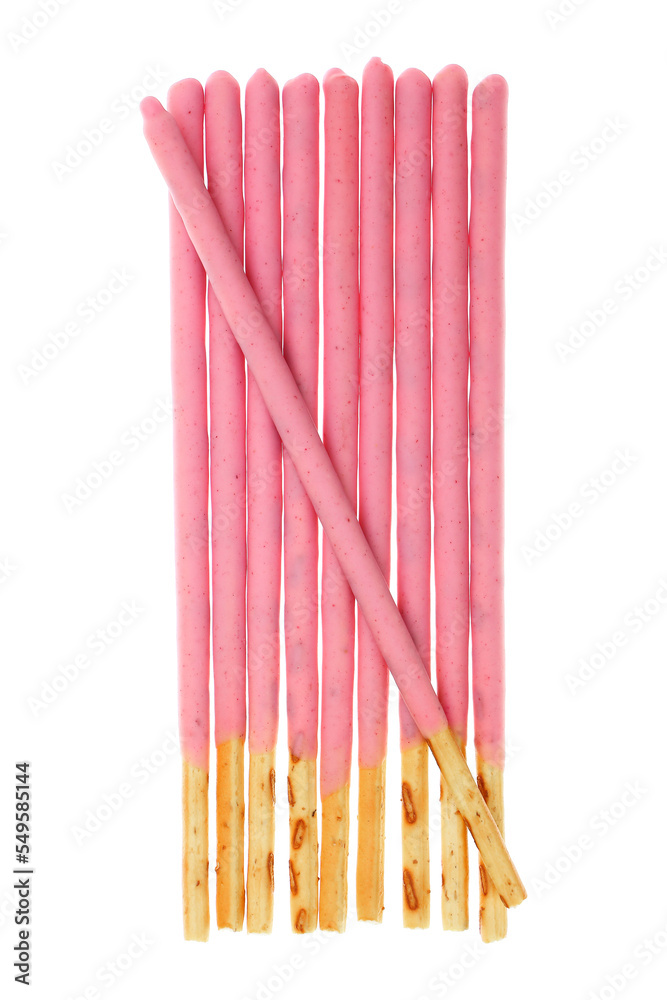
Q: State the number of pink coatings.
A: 10